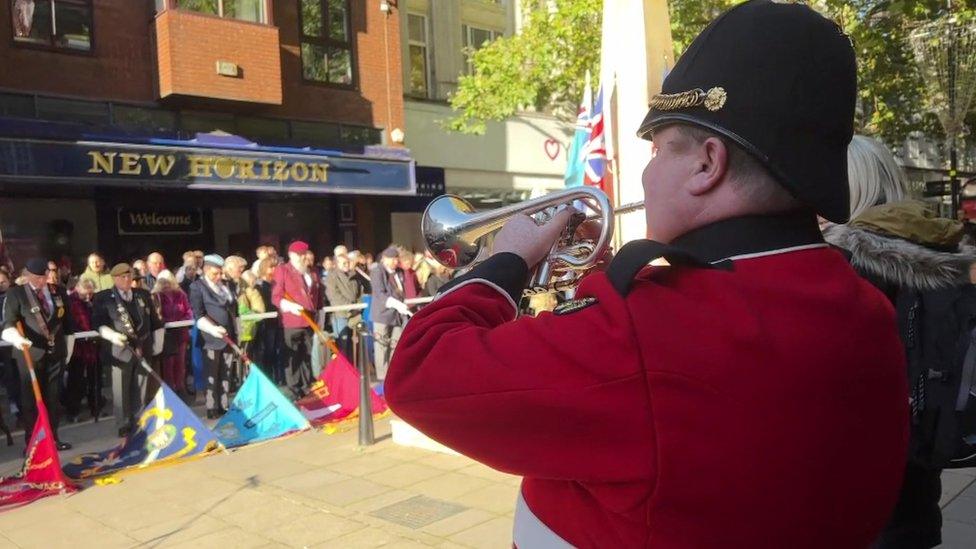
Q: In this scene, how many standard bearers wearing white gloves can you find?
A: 5